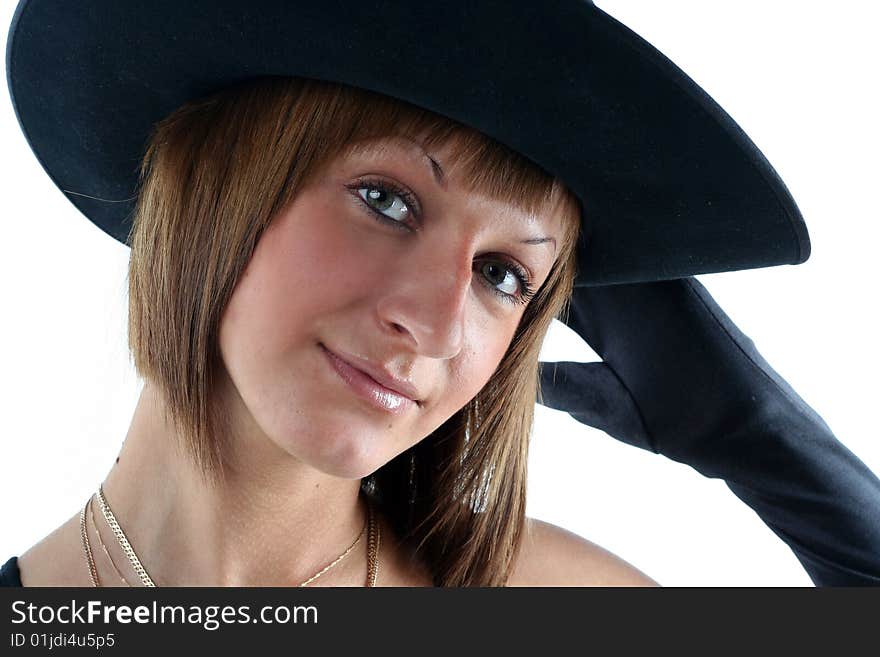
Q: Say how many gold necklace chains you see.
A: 3